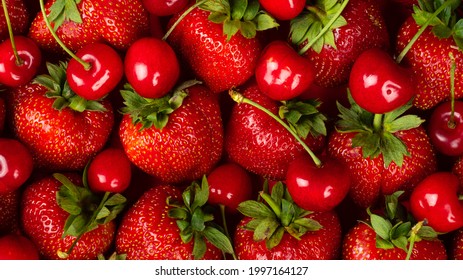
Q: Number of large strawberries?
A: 12